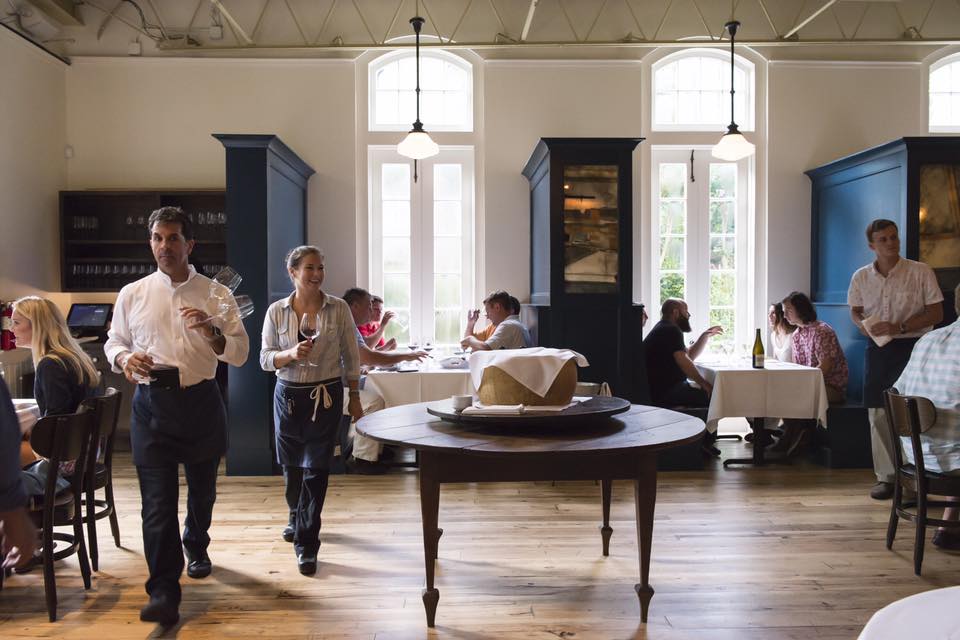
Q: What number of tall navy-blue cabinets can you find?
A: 3